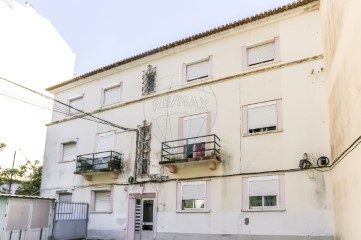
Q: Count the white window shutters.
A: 12